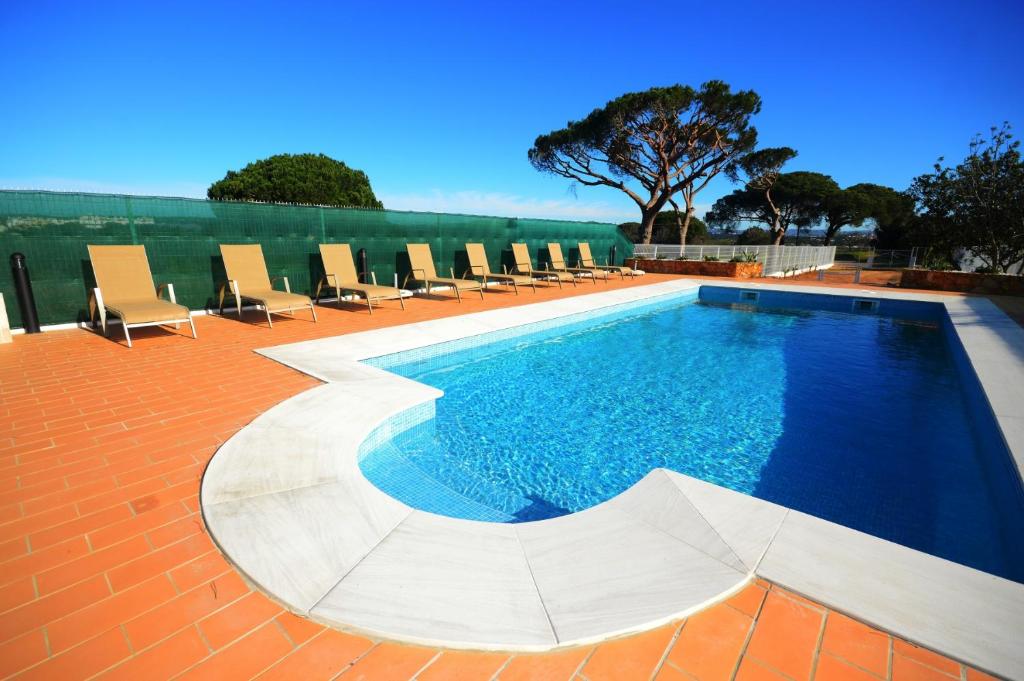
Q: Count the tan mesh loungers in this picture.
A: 8